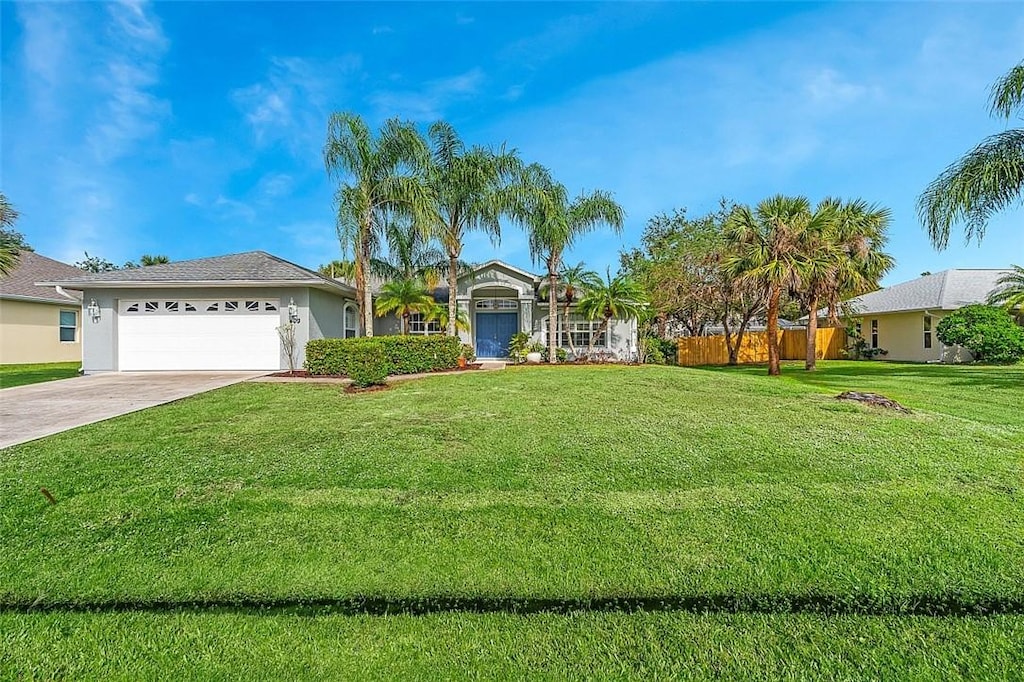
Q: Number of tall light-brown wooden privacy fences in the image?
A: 1